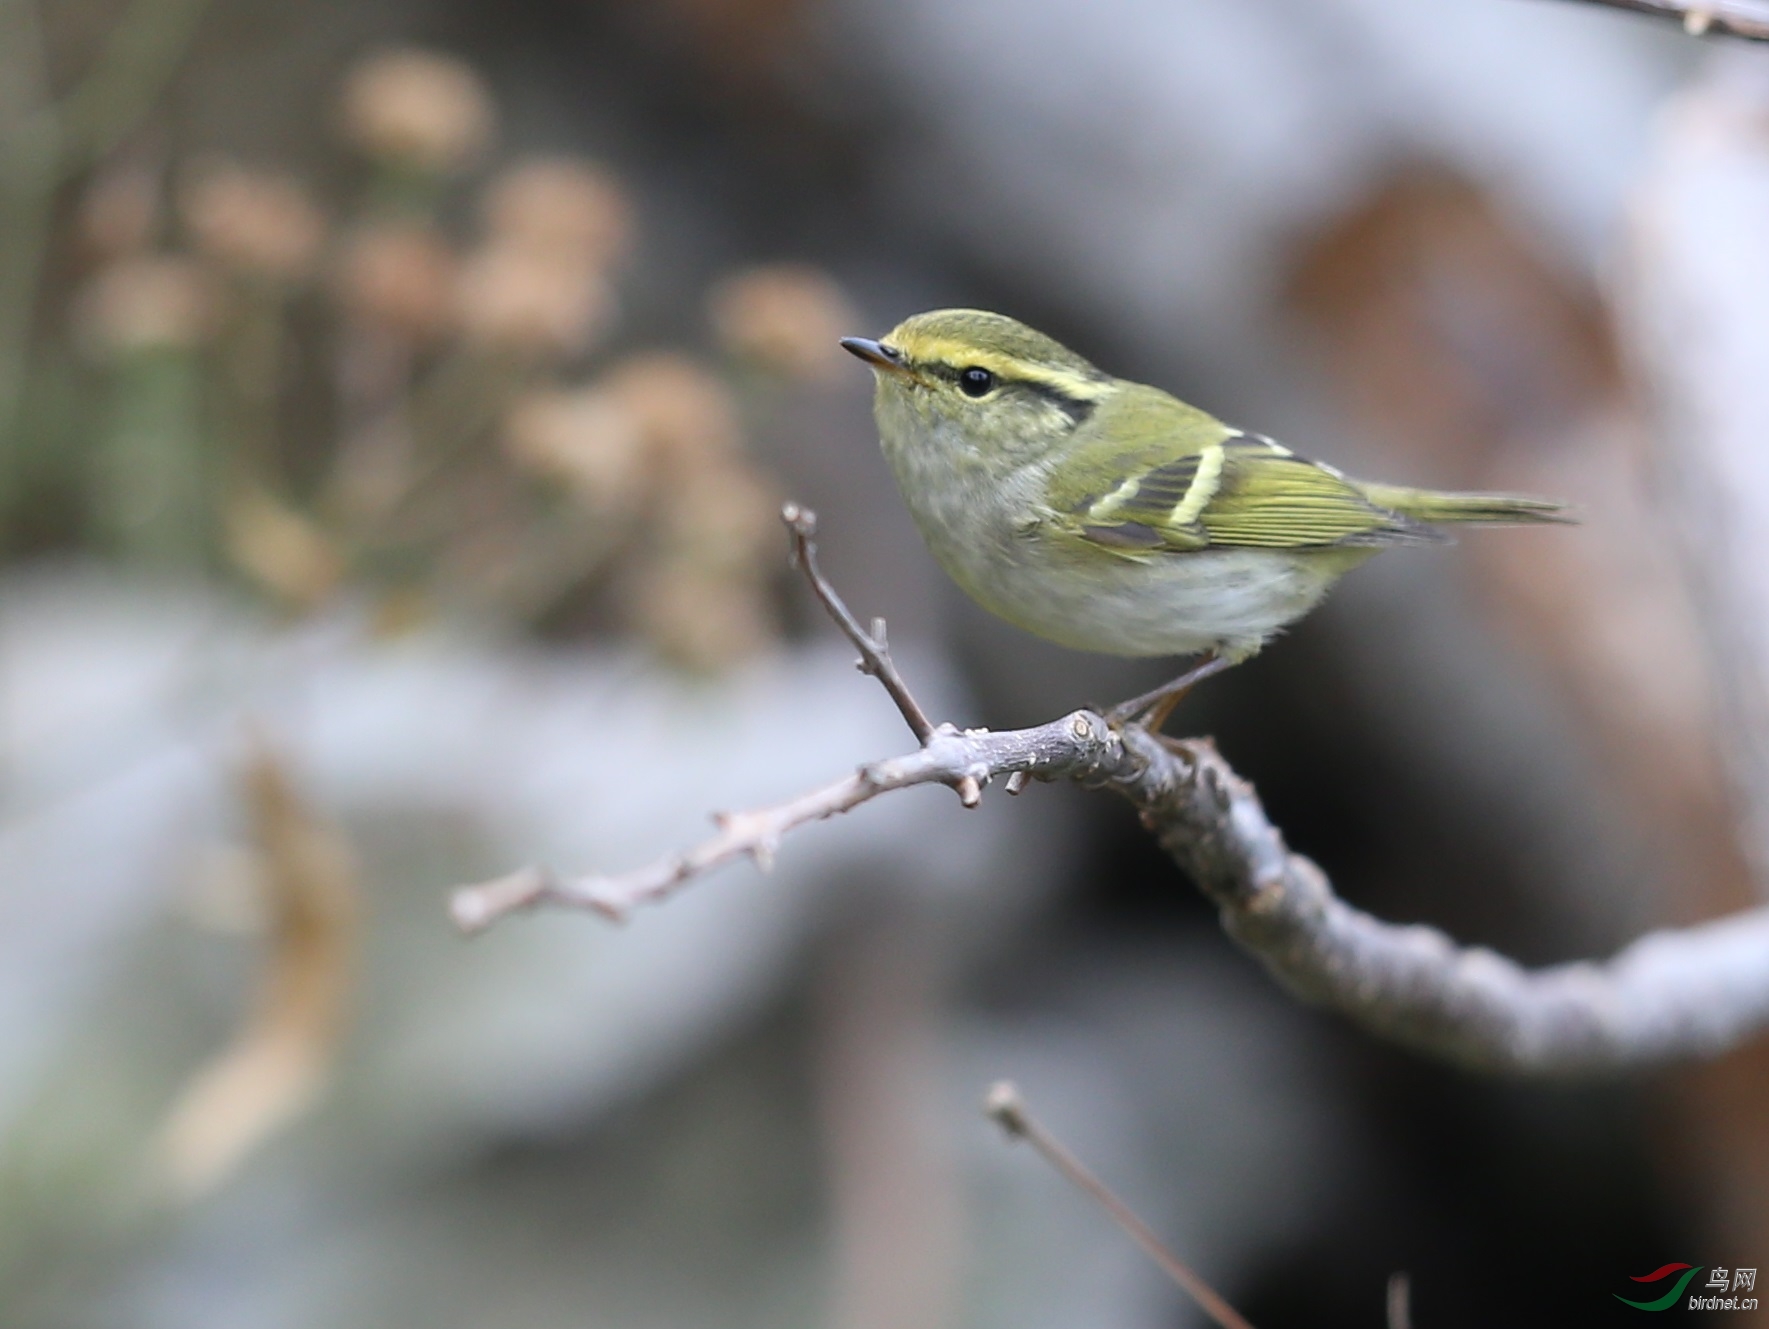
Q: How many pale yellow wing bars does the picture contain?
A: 2